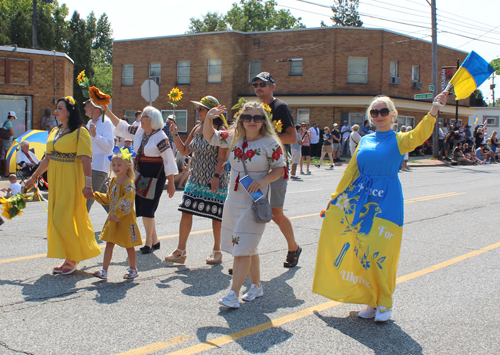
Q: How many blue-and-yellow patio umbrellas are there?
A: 1